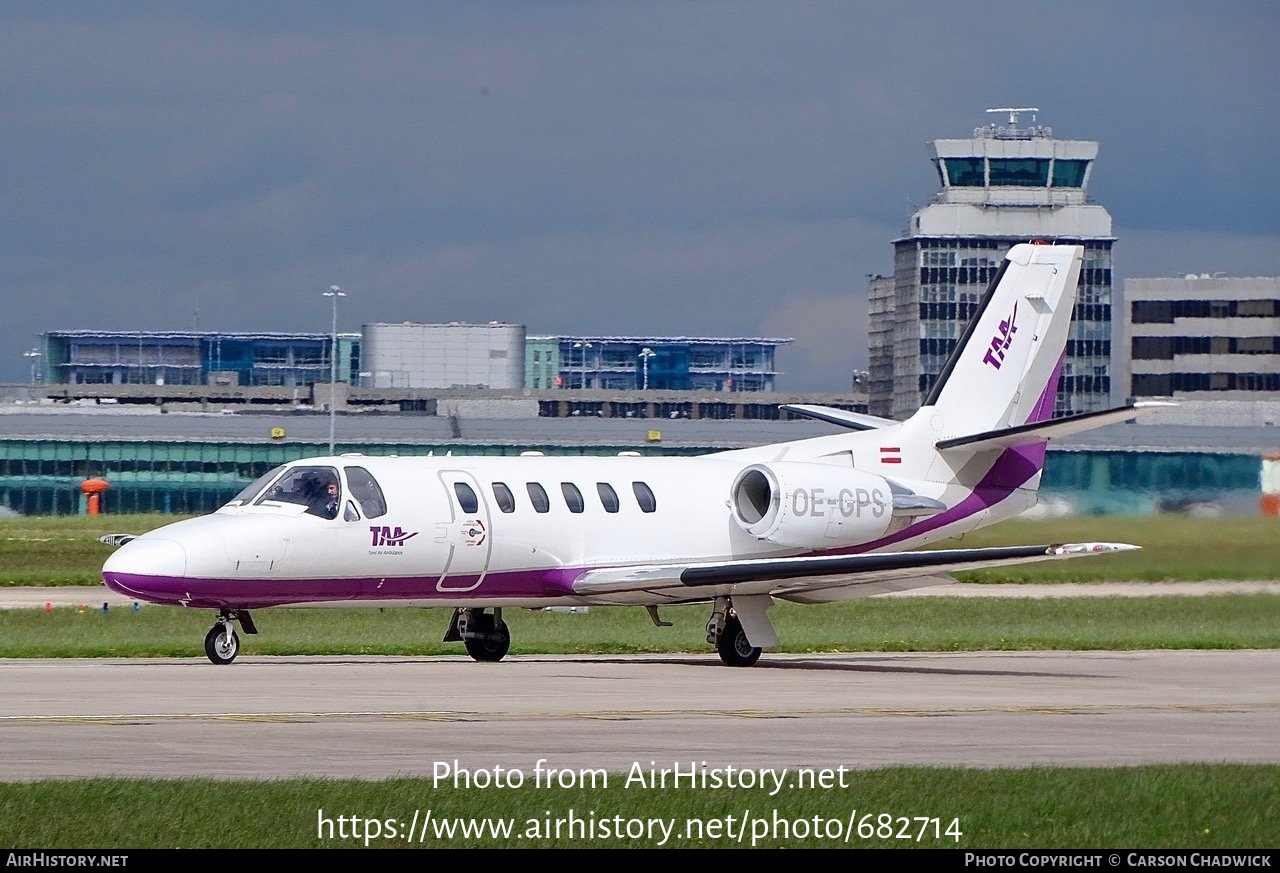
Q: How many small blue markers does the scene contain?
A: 2